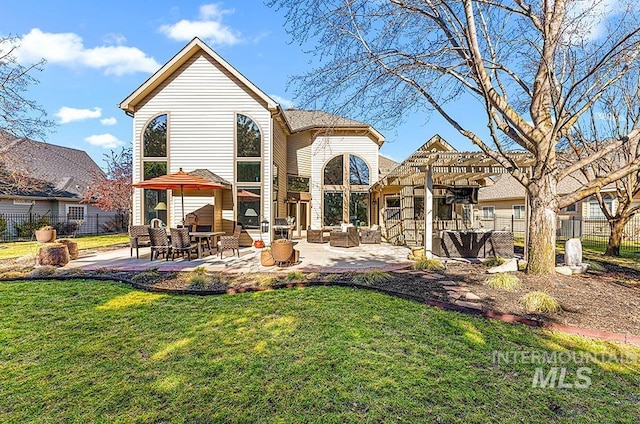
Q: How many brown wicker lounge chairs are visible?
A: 3